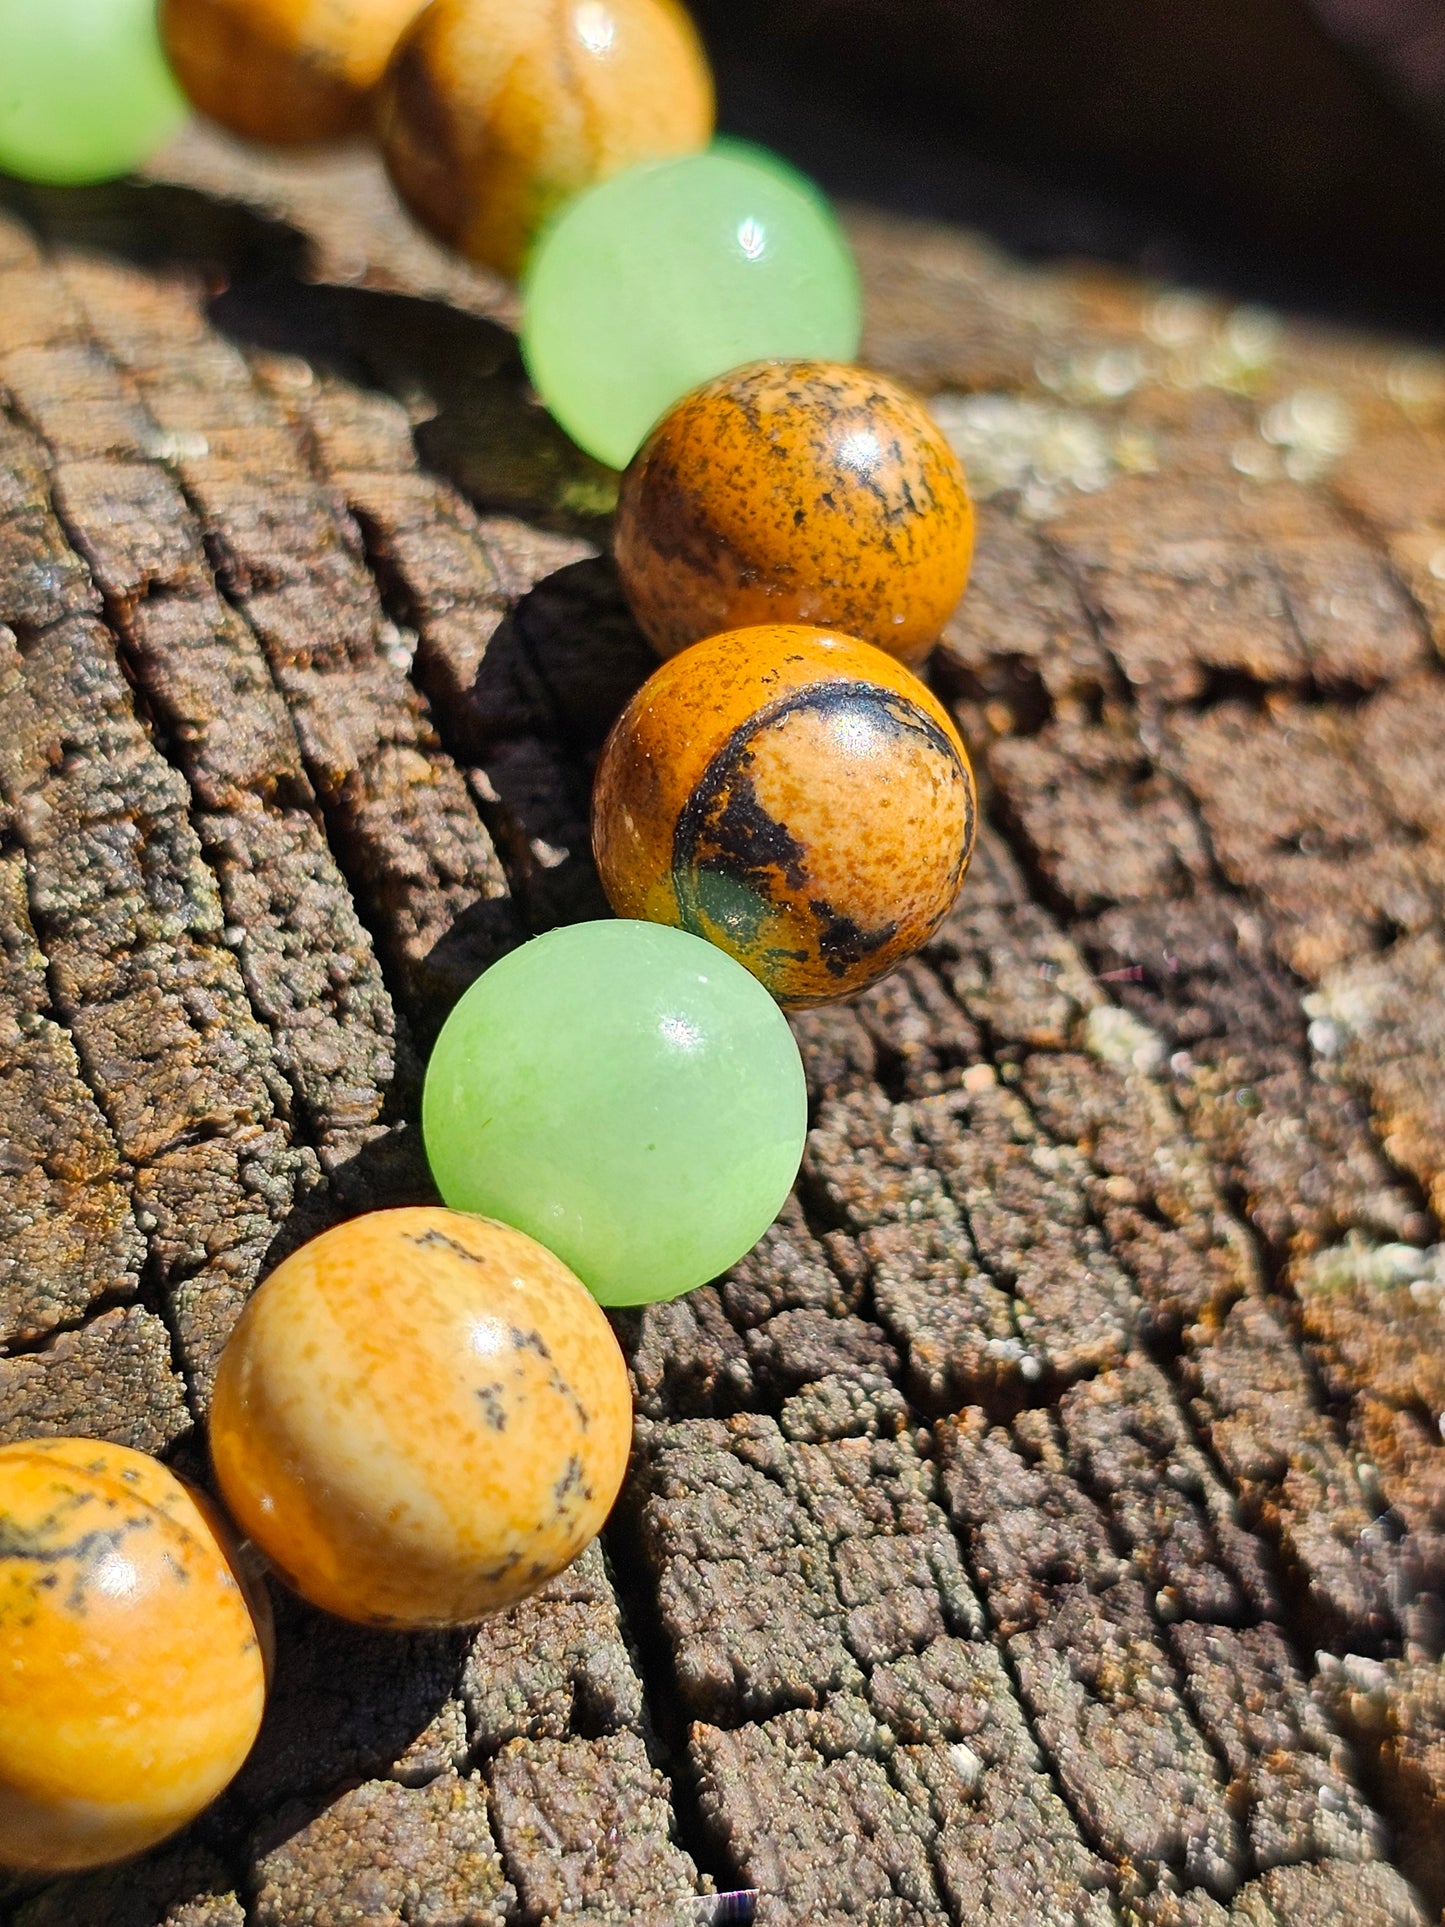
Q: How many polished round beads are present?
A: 9